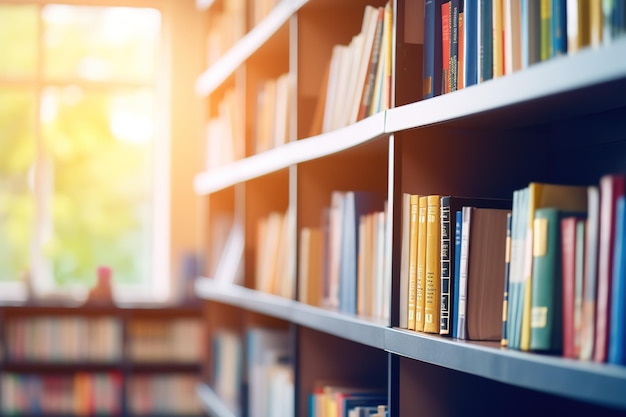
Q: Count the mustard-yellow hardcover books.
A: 3